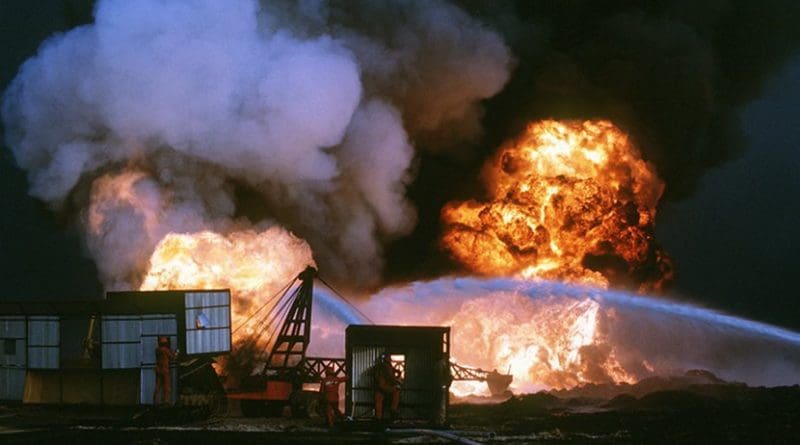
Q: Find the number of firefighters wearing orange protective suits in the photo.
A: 3